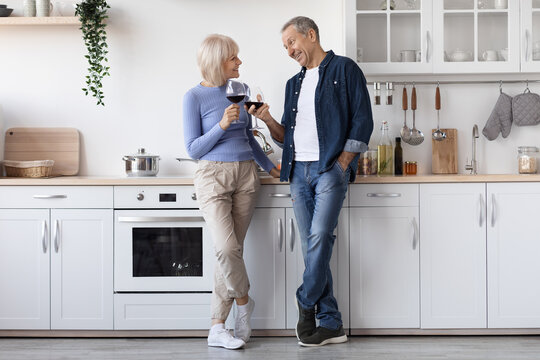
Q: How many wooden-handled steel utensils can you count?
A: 3